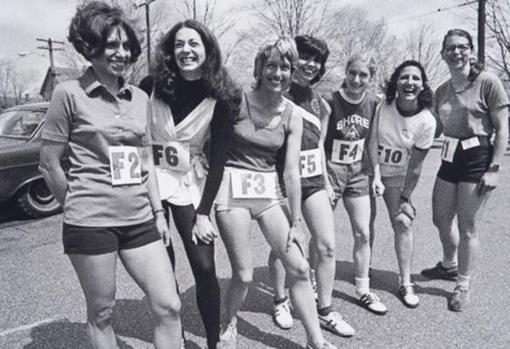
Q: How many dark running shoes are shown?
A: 1